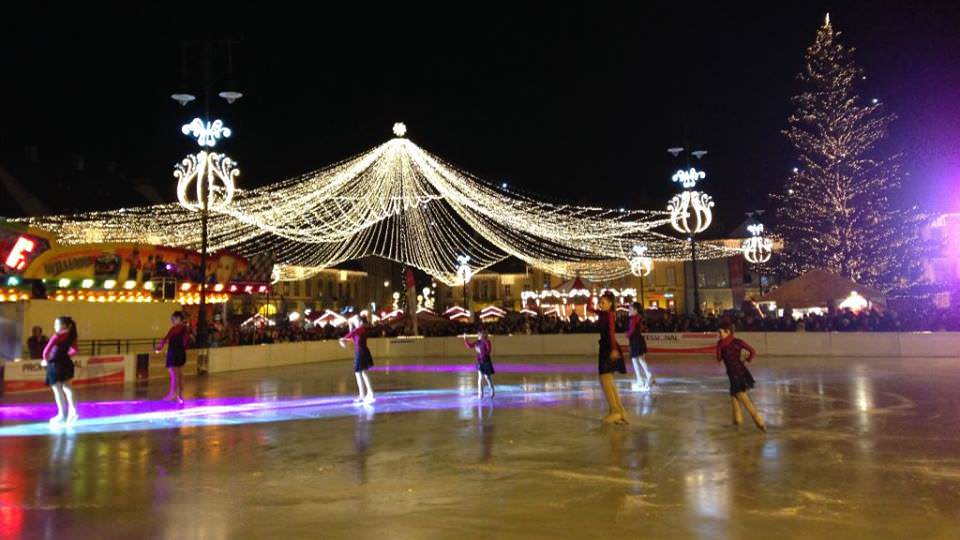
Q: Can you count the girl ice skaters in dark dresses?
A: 7